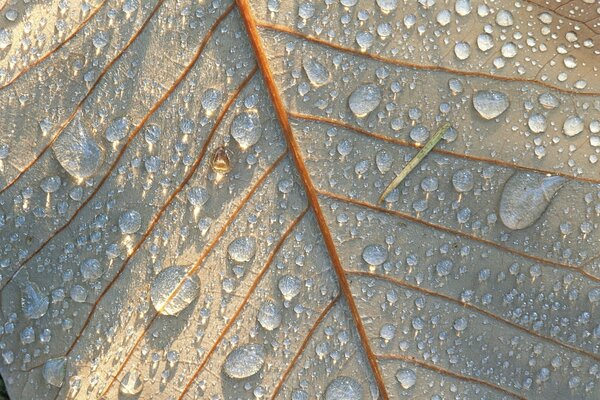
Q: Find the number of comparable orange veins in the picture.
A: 12